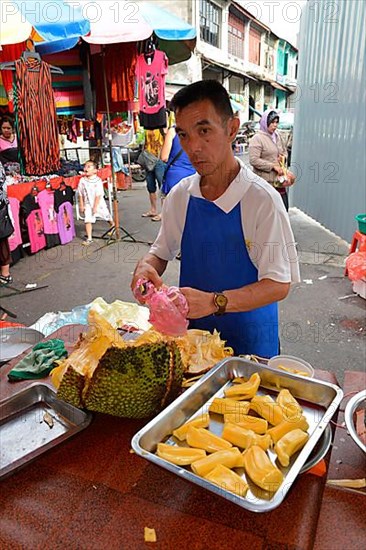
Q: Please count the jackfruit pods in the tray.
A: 14